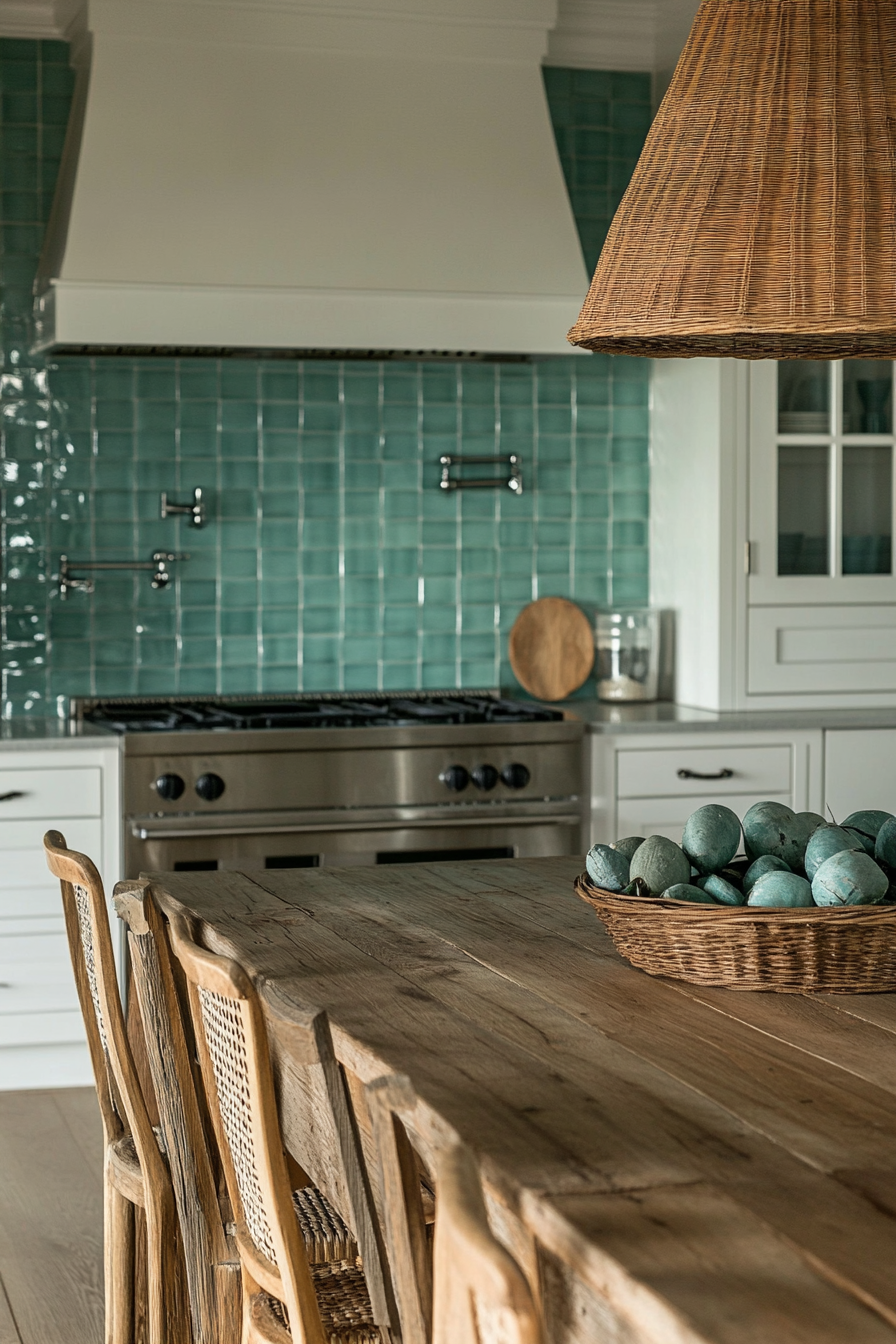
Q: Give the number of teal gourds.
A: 14